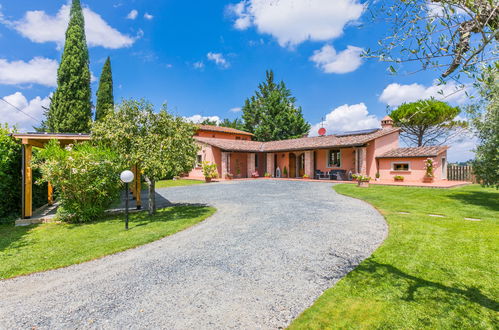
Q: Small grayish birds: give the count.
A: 0